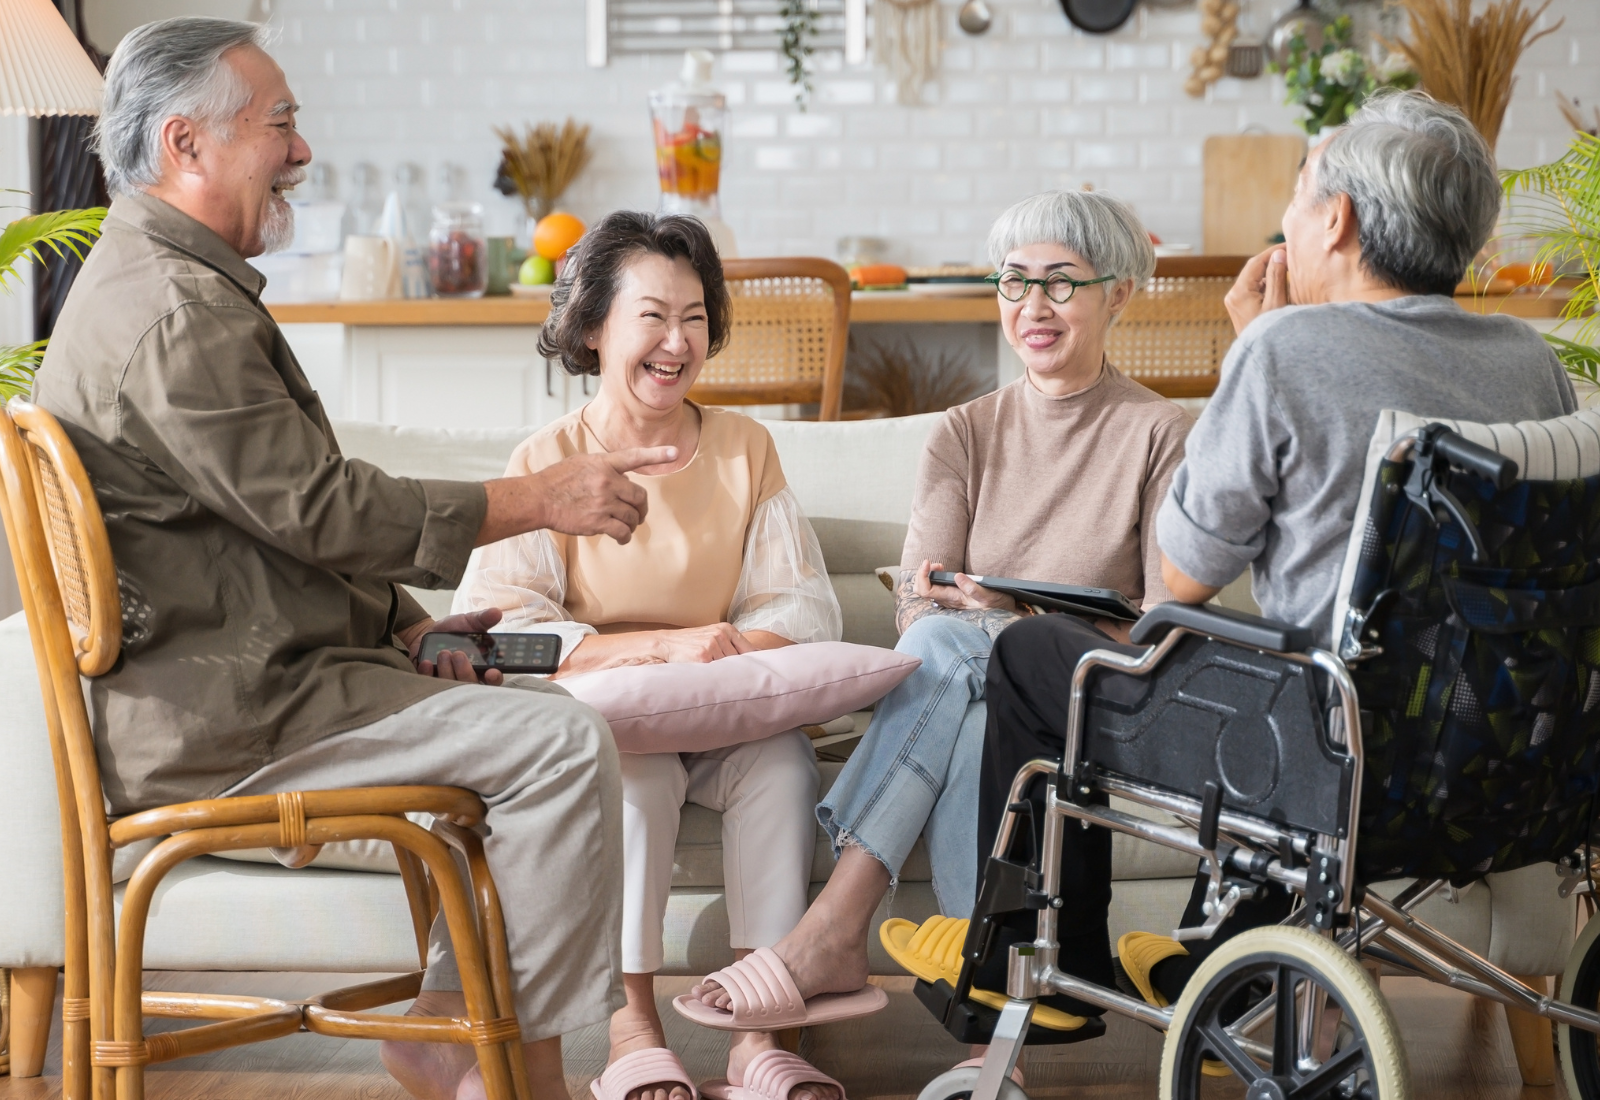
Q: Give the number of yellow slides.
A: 2